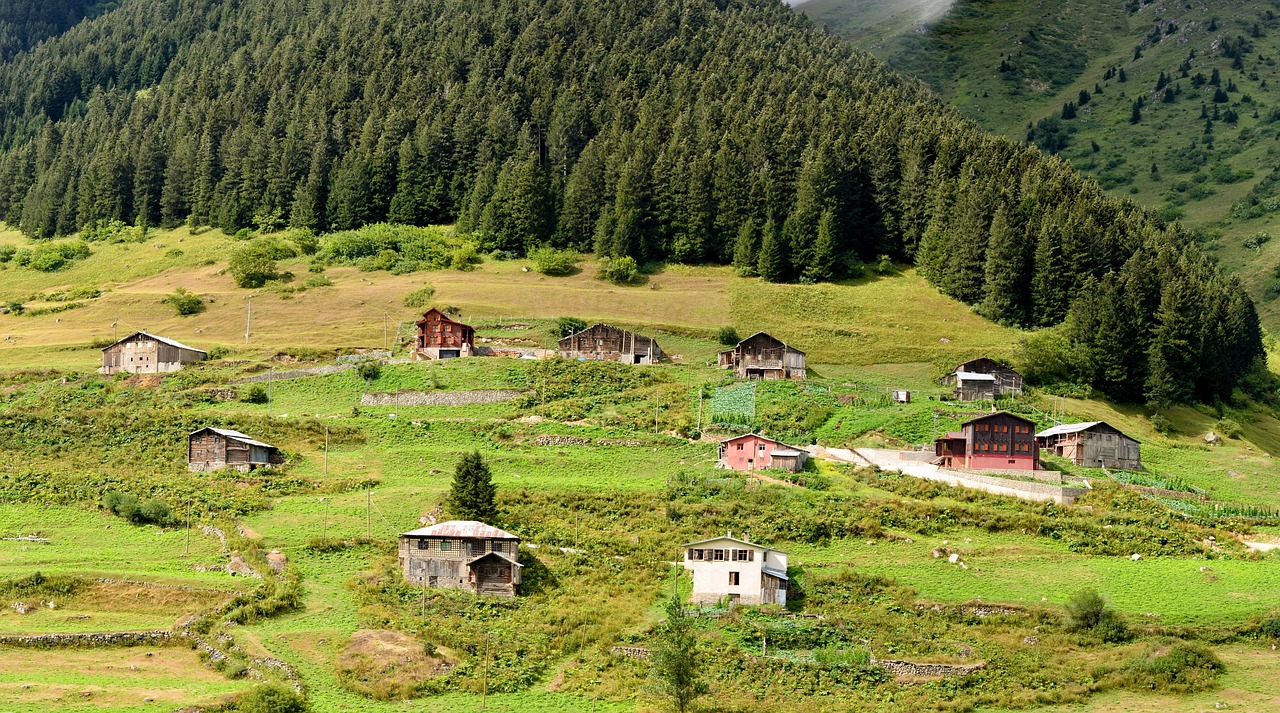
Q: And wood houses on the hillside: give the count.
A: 11